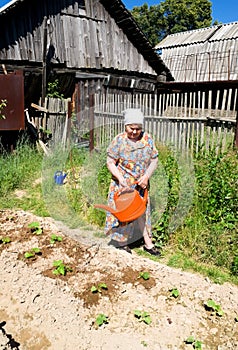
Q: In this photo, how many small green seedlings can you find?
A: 12